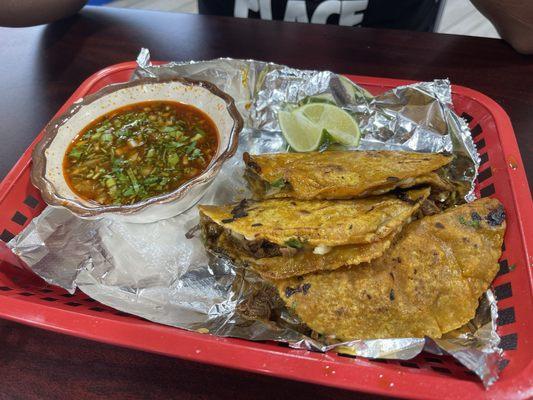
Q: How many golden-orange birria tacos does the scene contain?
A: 3